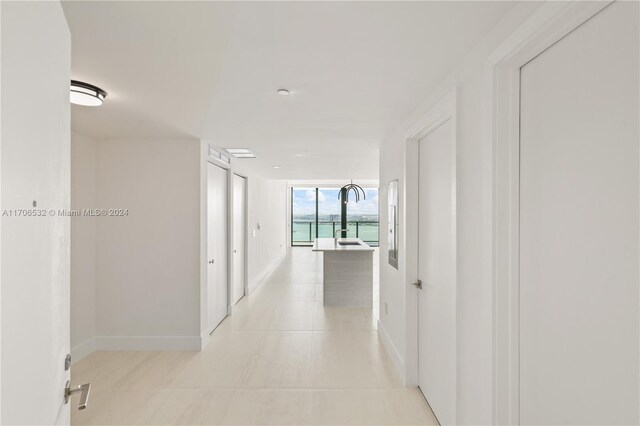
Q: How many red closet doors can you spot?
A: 0